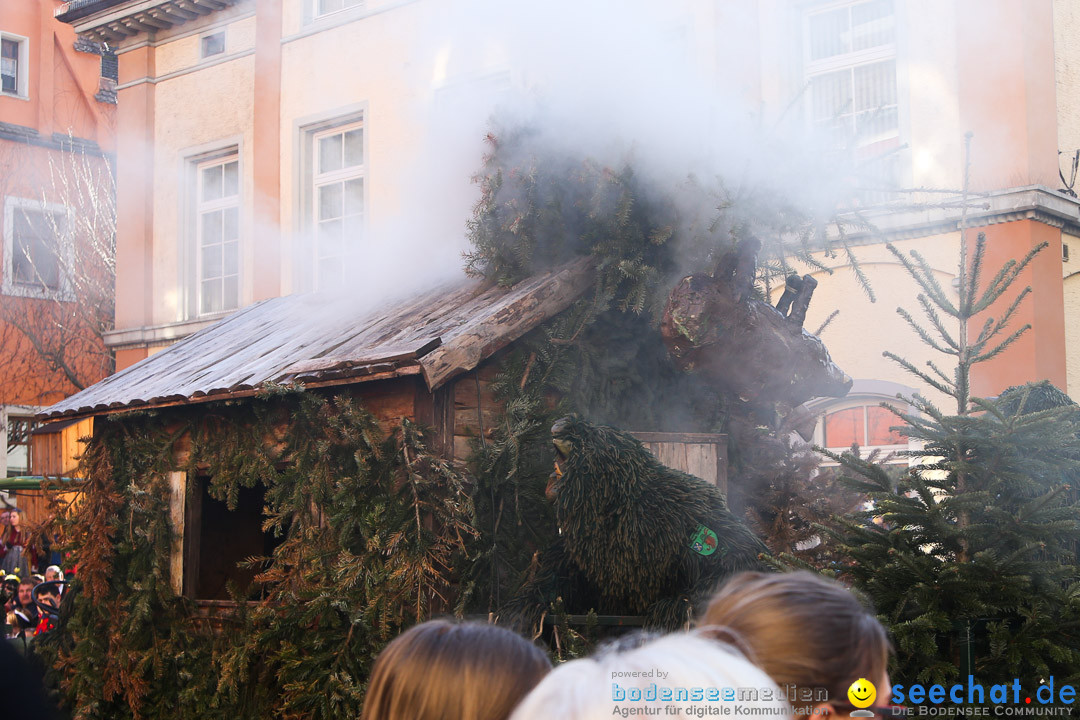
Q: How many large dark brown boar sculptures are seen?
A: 1